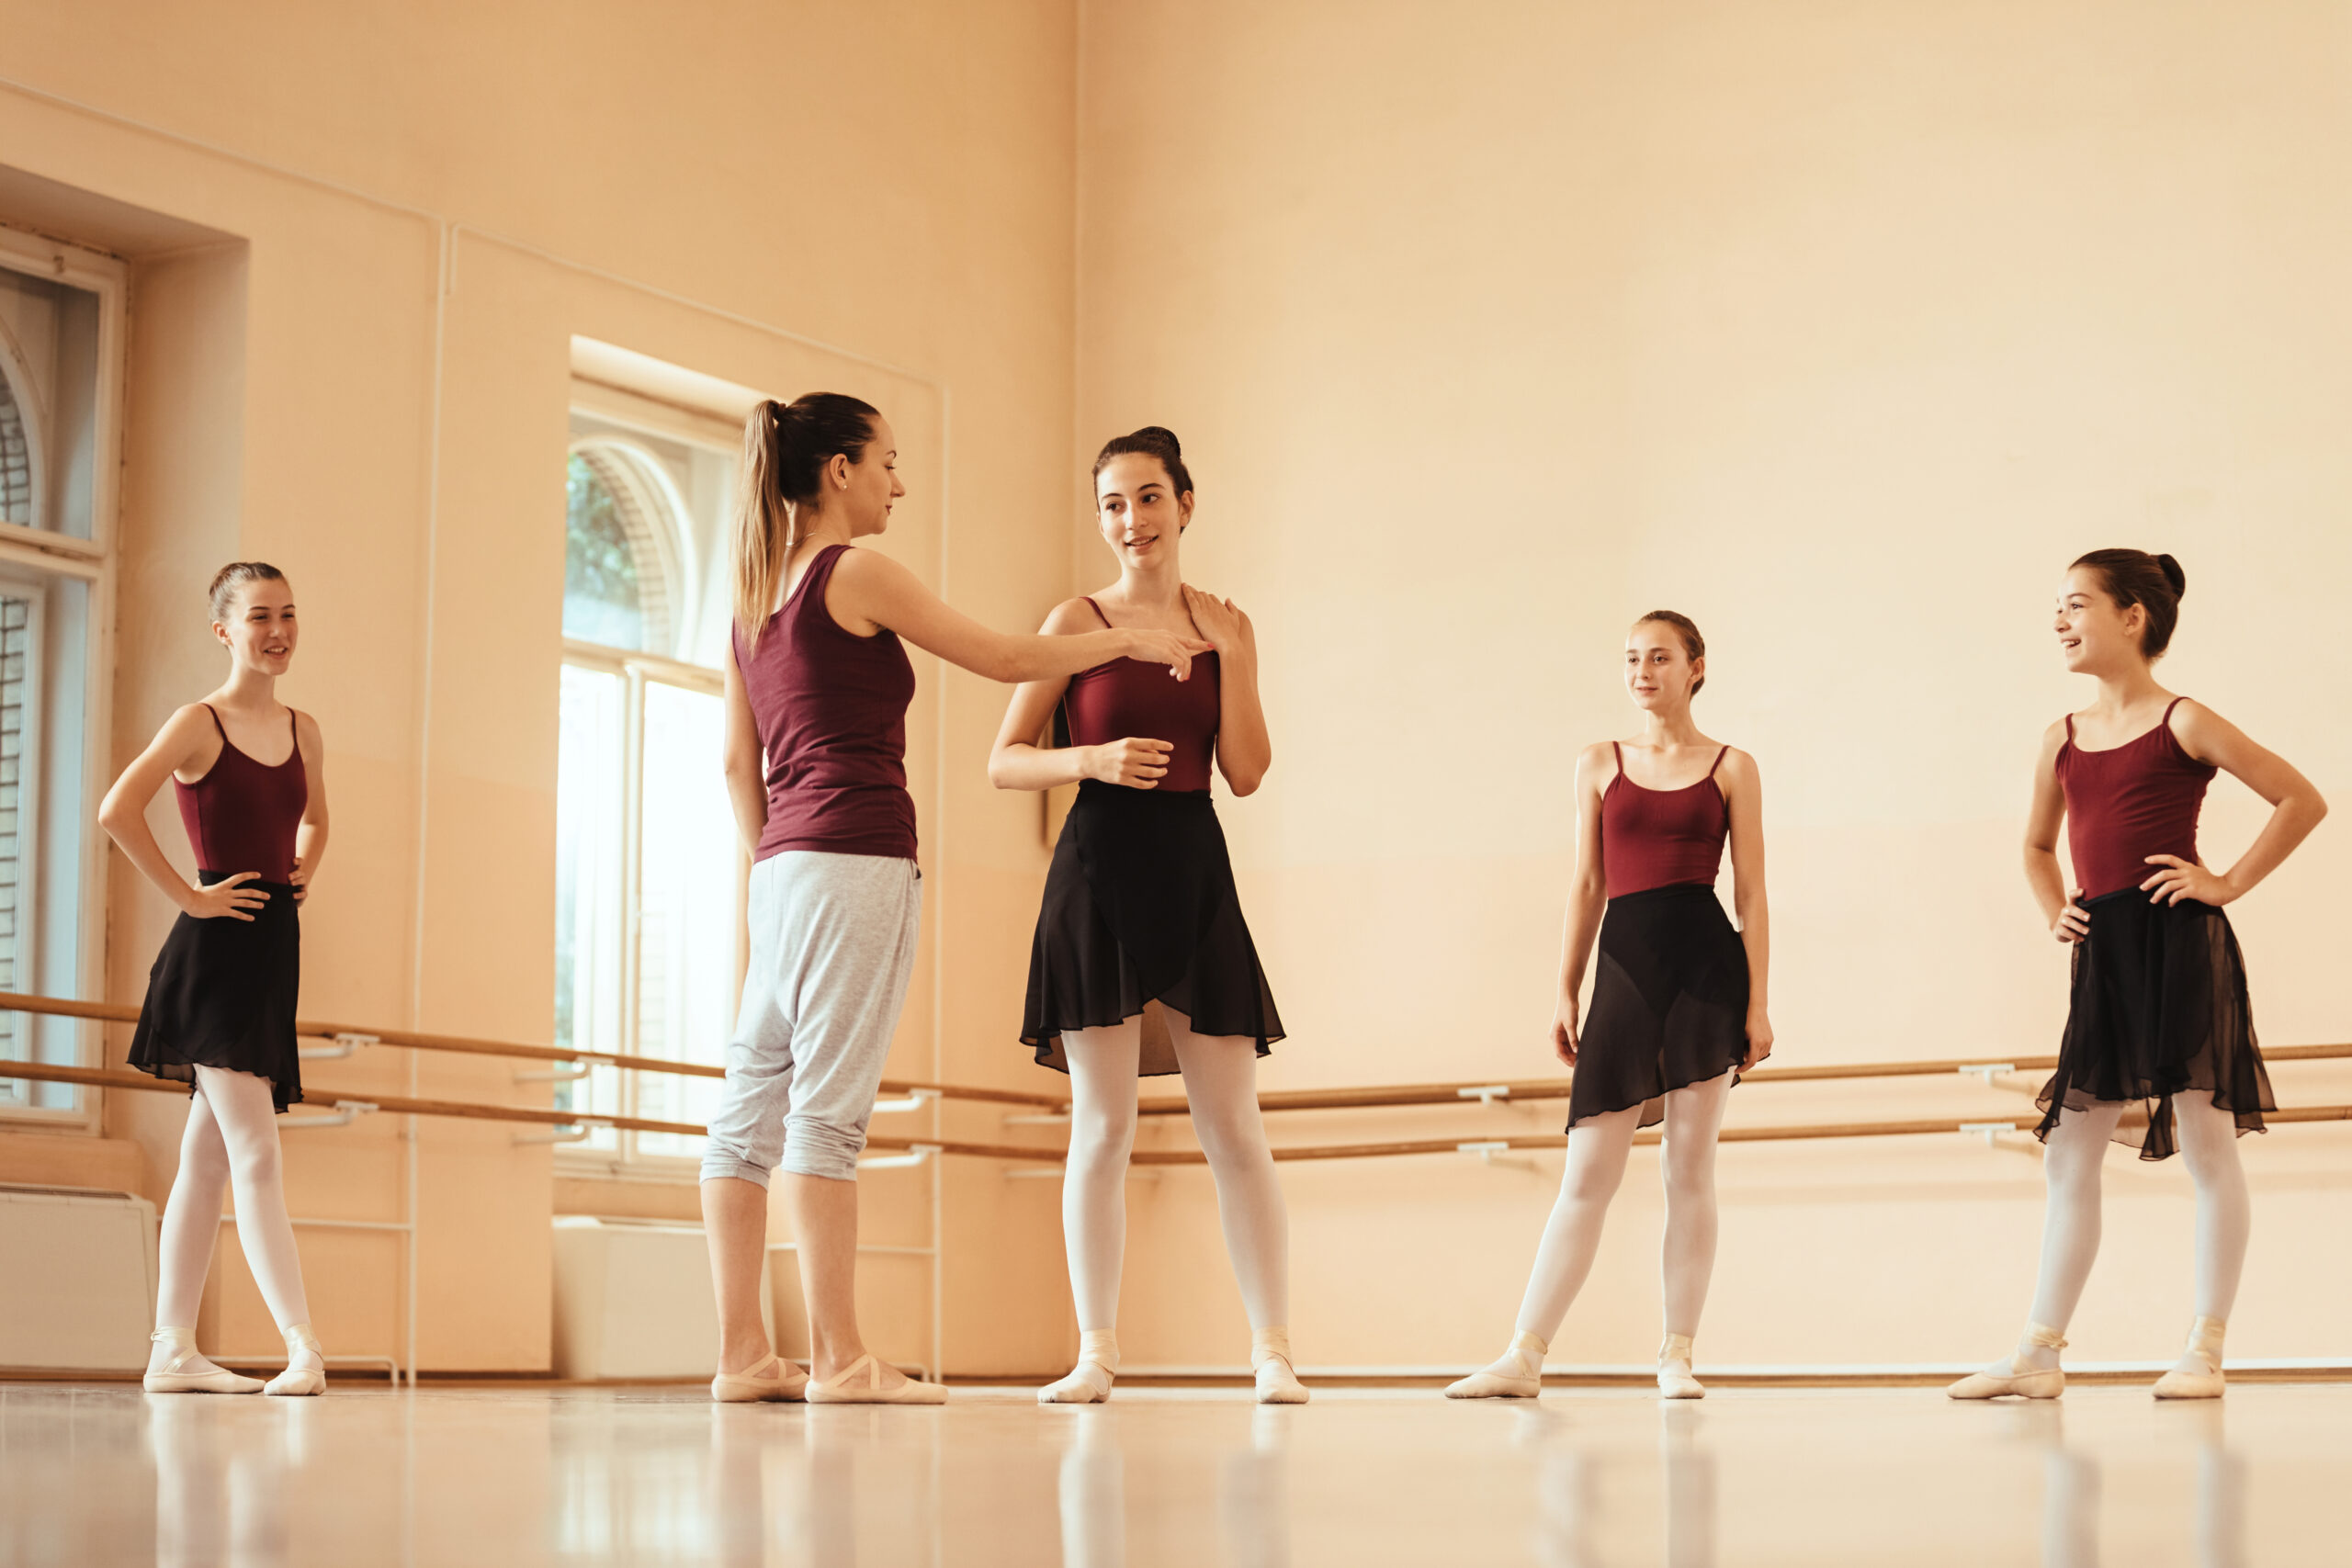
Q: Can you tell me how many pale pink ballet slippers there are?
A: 10